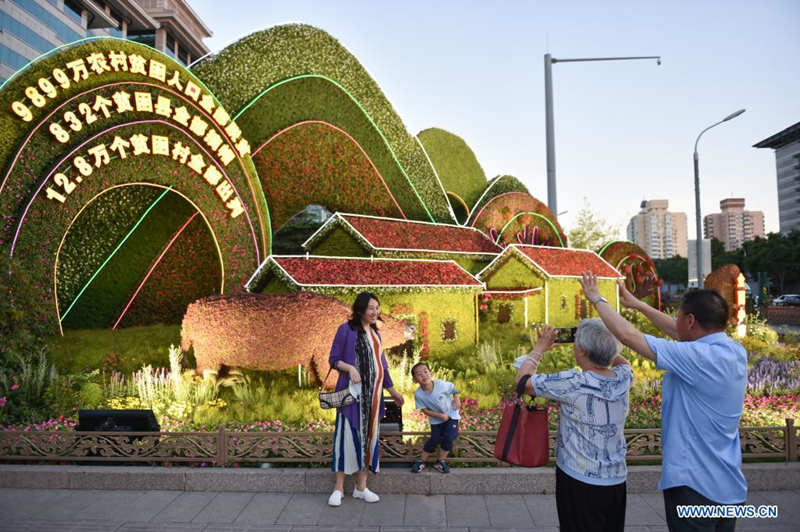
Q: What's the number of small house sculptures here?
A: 3